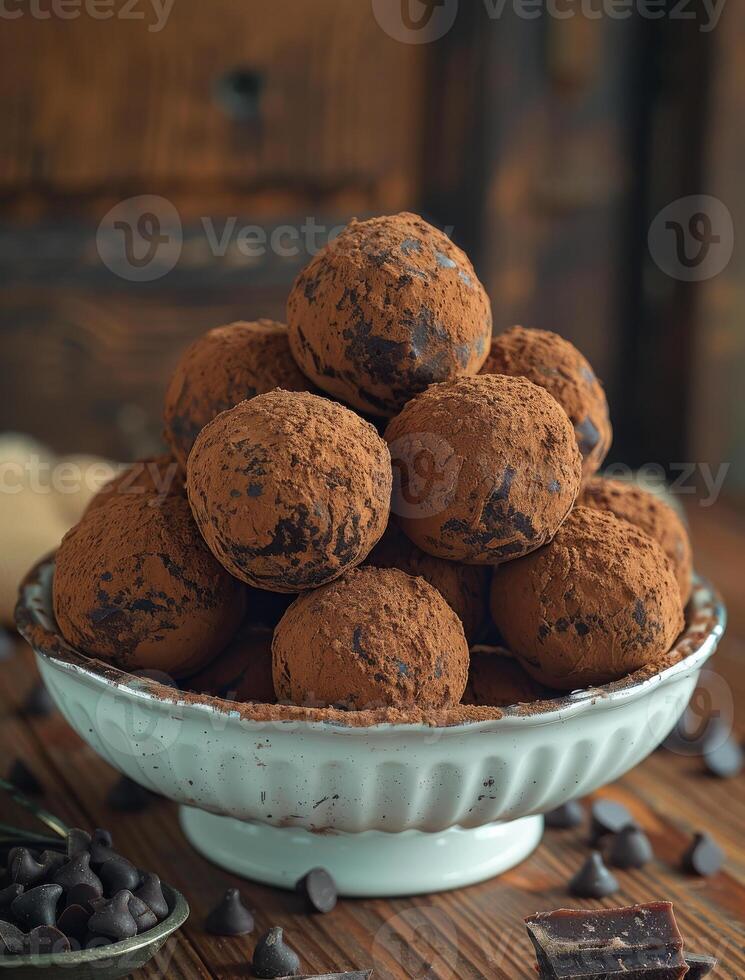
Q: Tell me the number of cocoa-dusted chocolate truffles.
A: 13